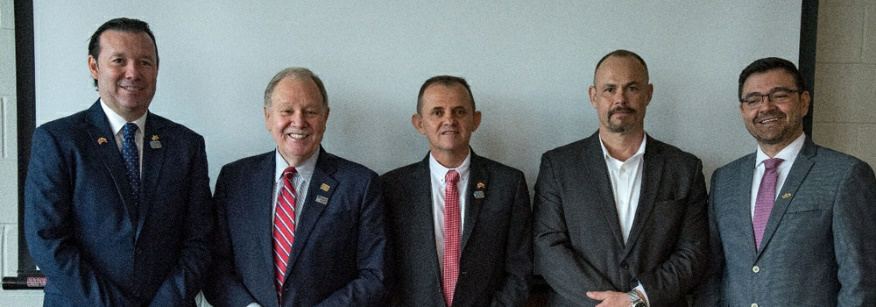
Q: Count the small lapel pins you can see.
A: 8